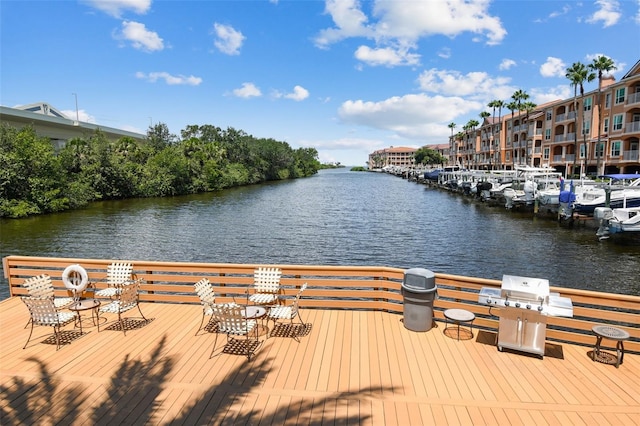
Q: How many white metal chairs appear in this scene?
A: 8